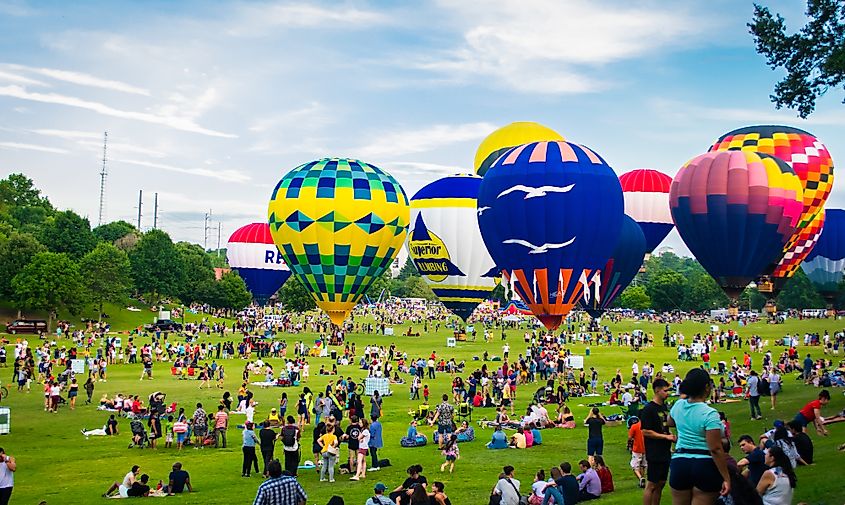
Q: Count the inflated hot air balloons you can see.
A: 11